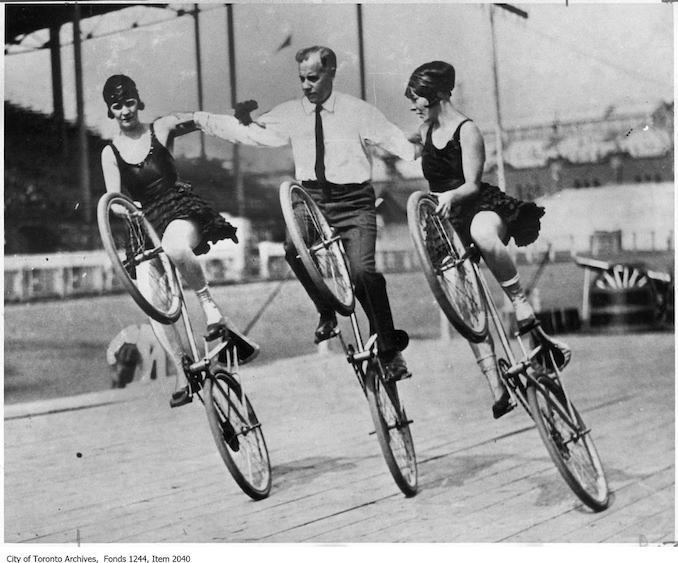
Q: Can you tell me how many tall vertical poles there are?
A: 6